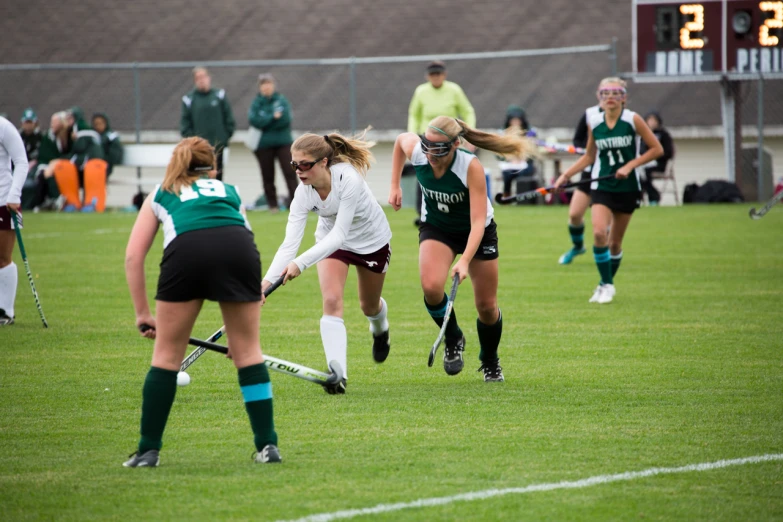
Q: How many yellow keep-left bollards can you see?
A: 0